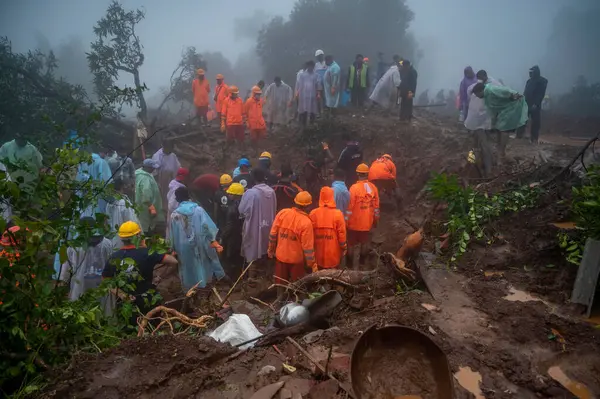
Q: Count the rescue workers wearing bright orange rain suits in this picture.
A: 8